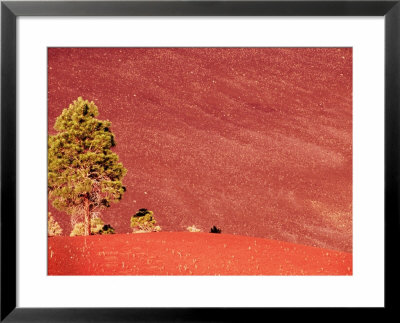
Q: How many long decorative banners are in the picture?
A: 0